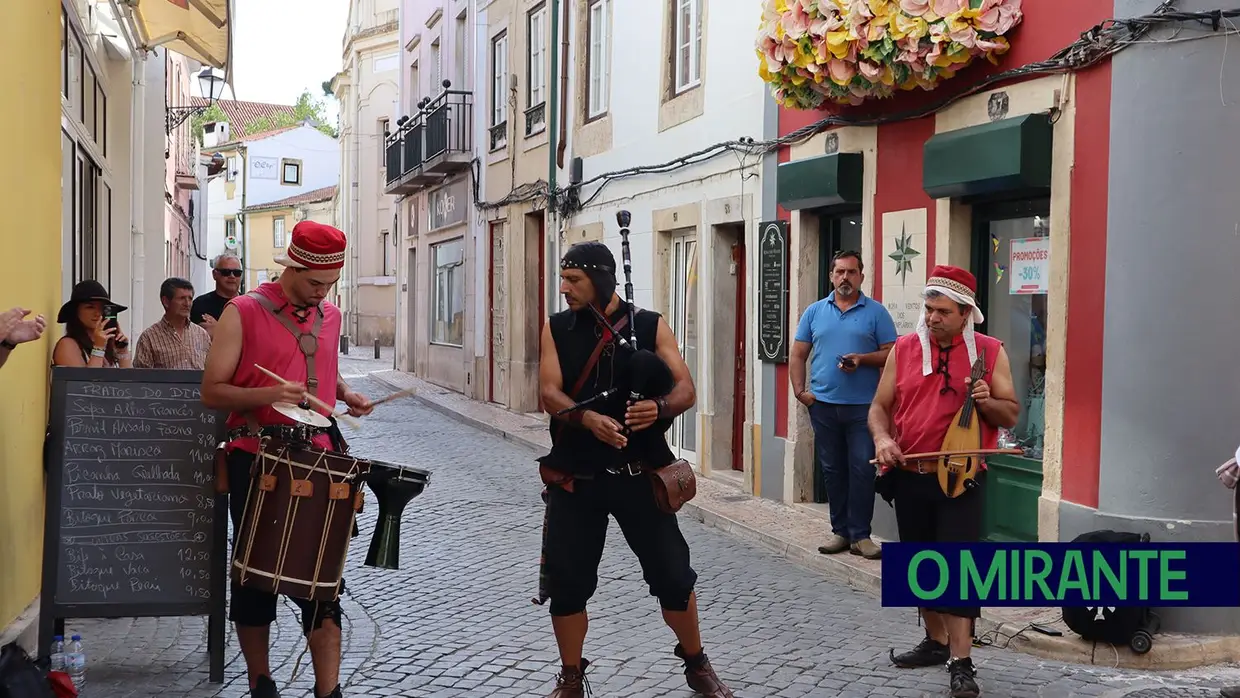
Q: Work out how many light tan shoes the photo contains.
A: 2